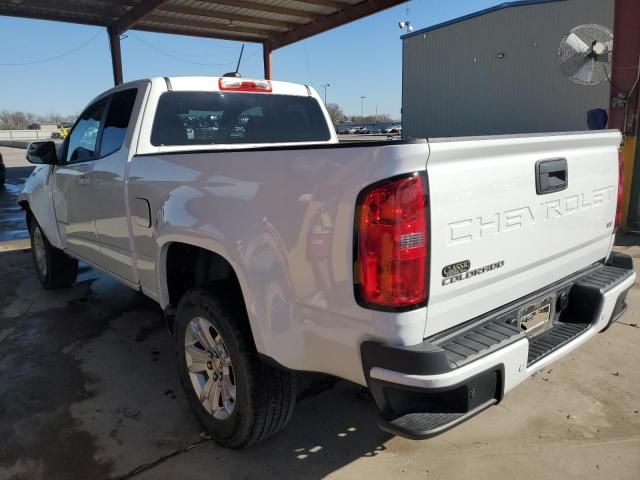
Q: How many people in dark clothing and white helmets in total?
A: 0